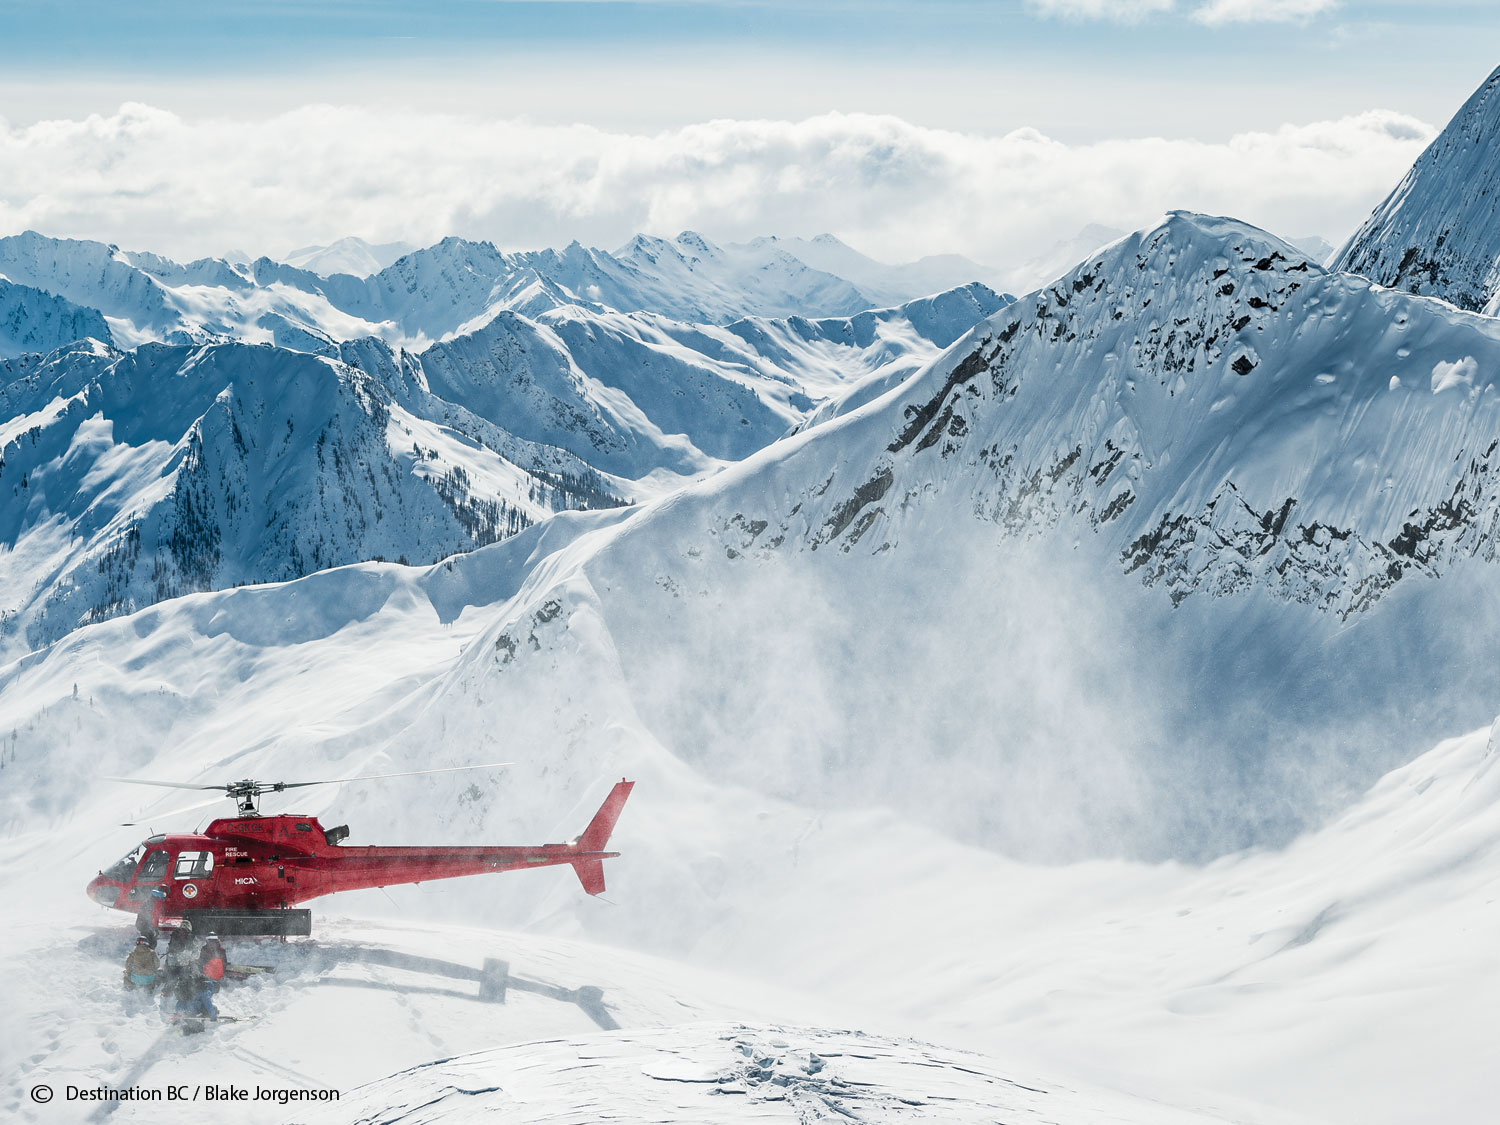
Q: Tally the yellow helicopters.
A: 0